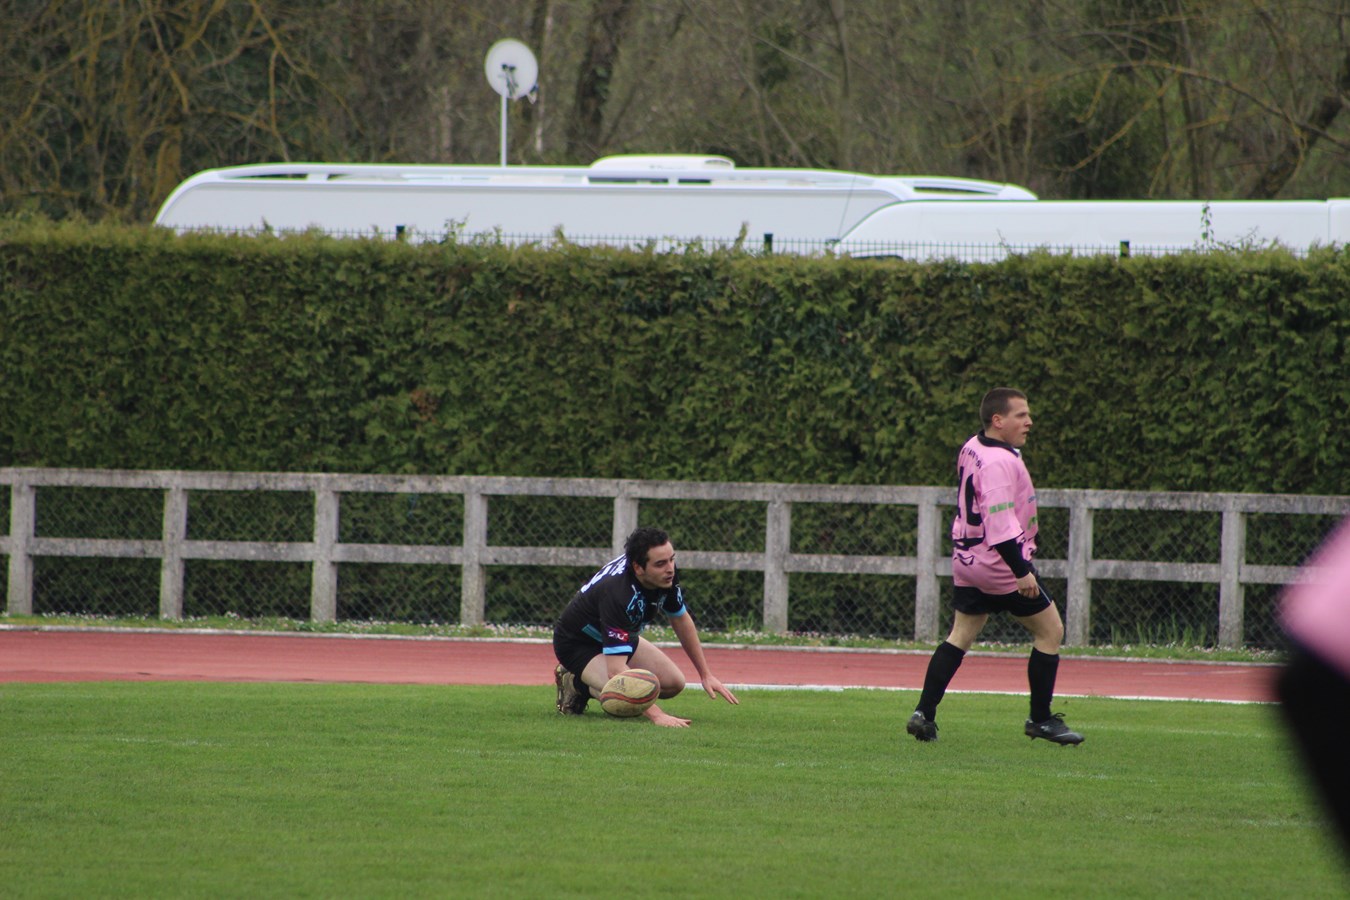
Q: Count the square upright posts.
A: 9